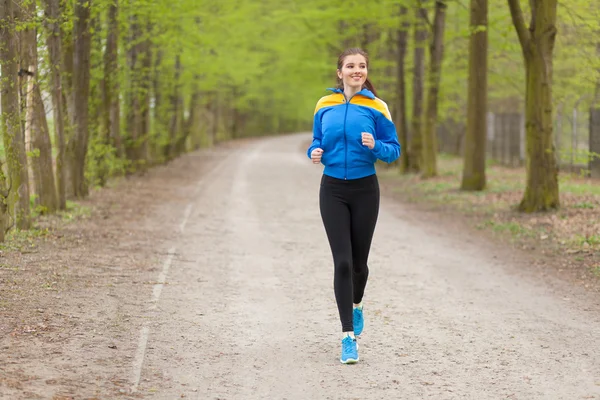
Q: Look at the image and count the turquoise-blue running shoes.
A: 2